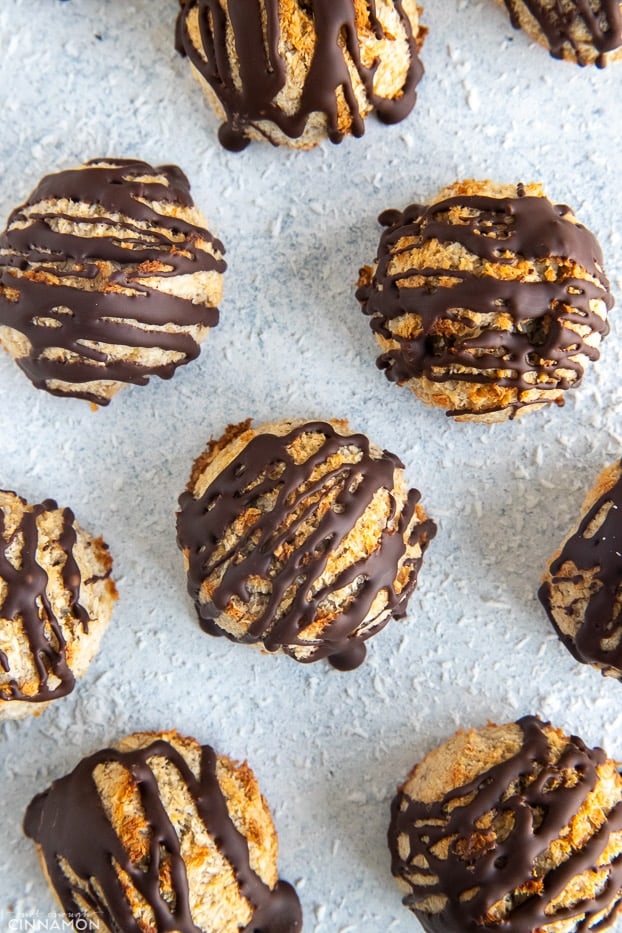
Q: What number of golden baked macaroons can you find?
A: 9